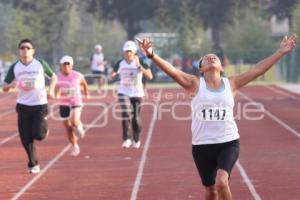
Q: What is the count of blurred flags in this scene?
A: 0